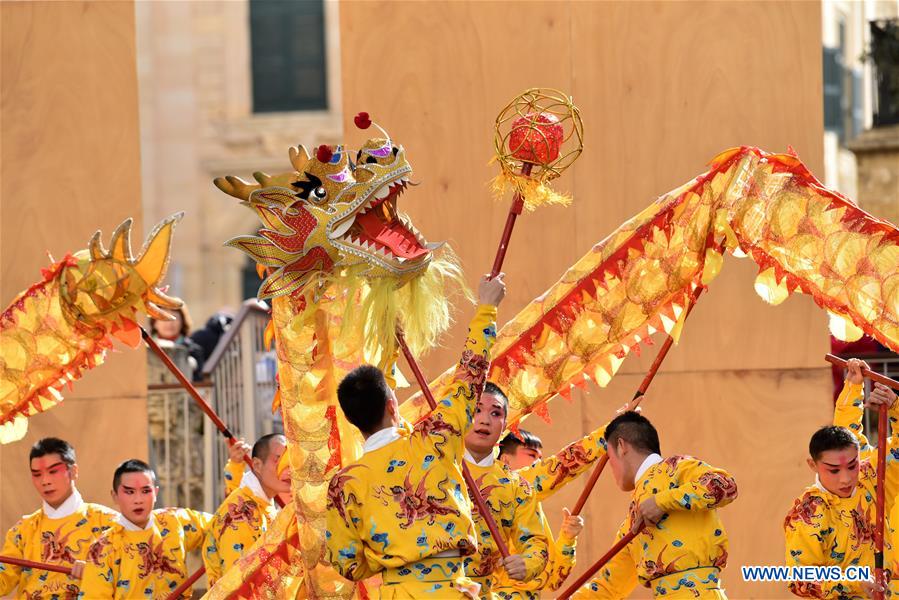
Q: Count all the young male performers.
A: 8